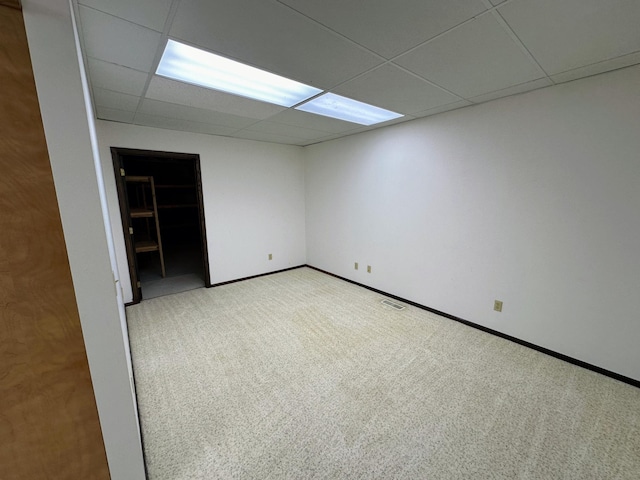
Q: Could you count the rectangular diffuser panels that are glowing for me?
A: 2